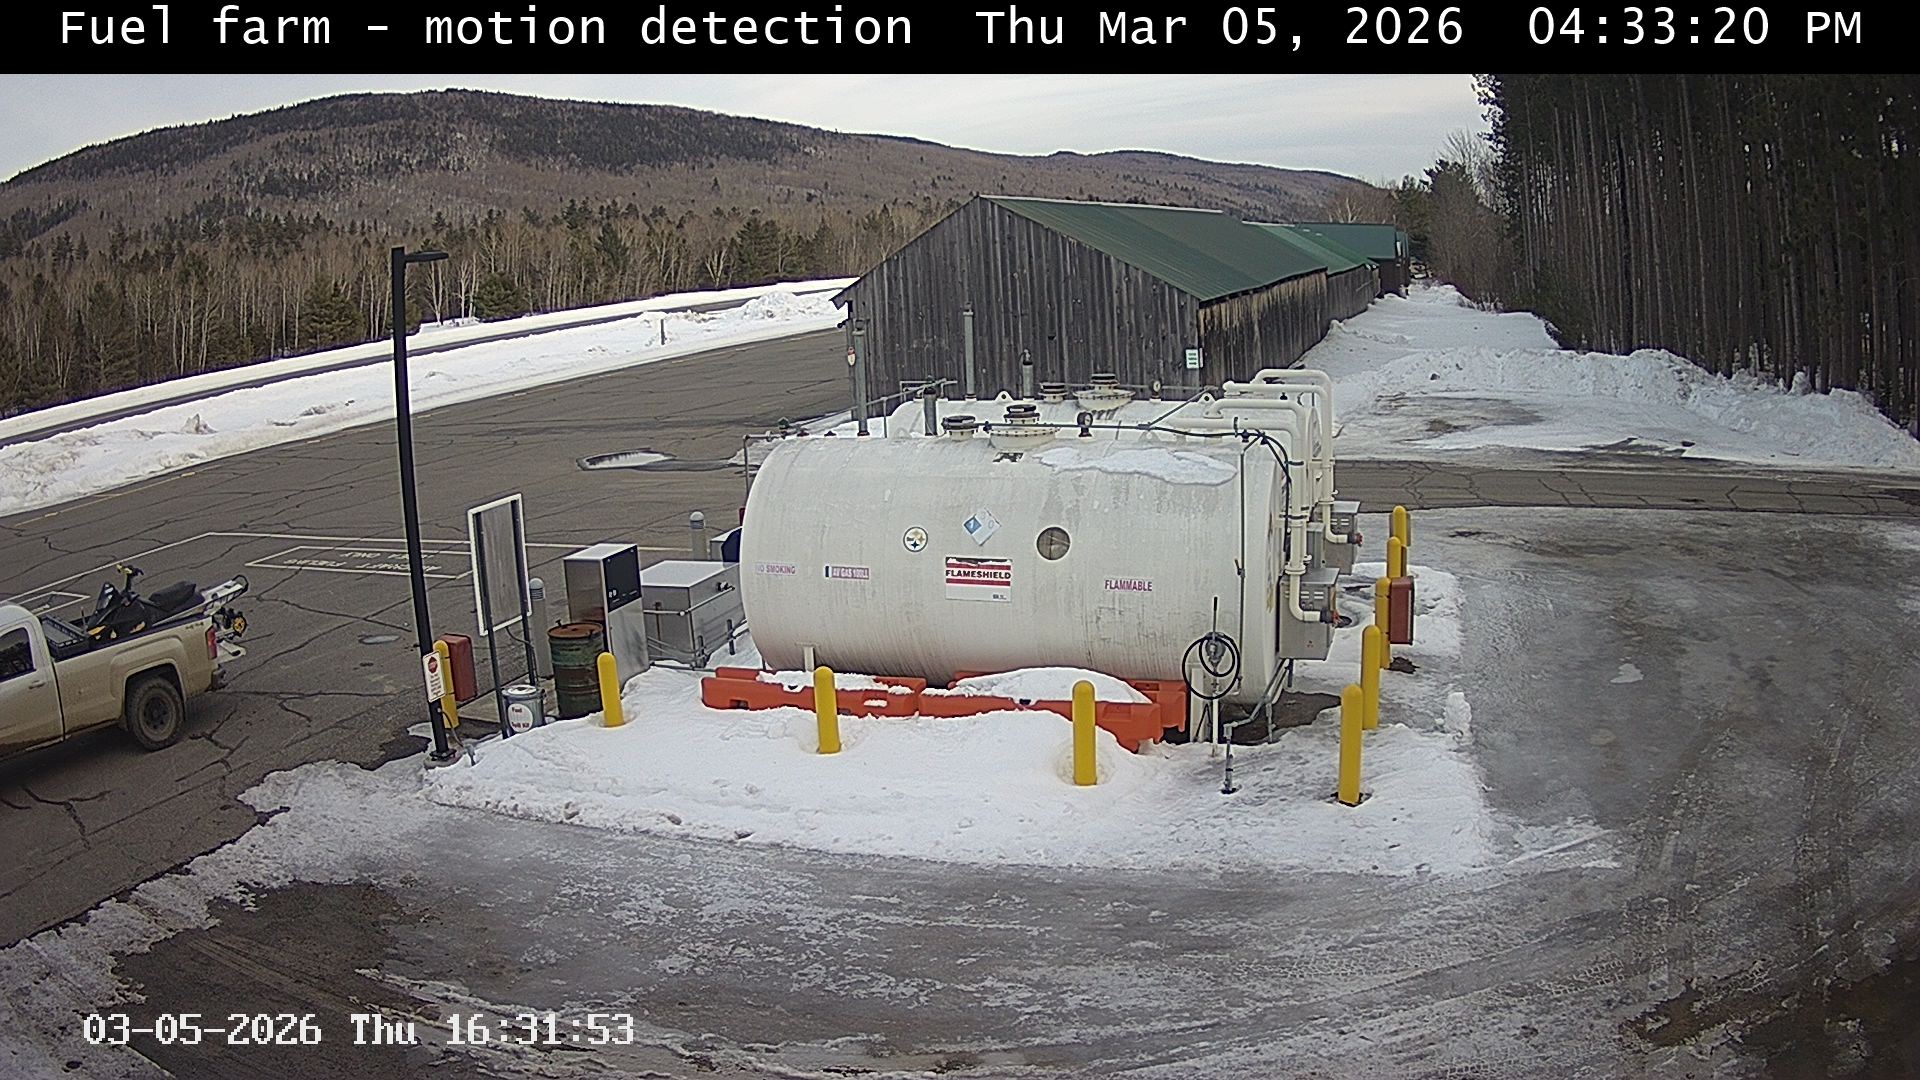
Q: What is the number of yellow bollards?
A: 9